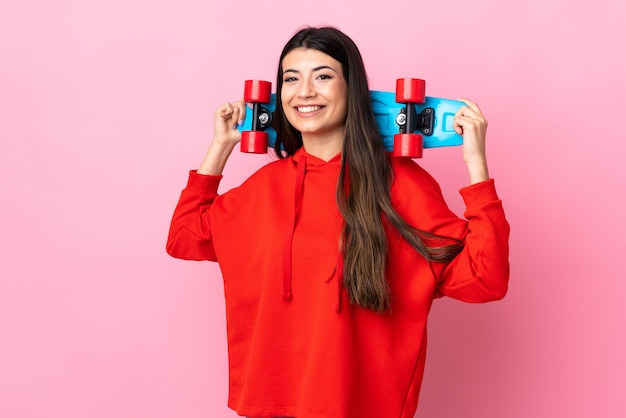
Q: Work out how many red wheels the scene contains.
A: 4